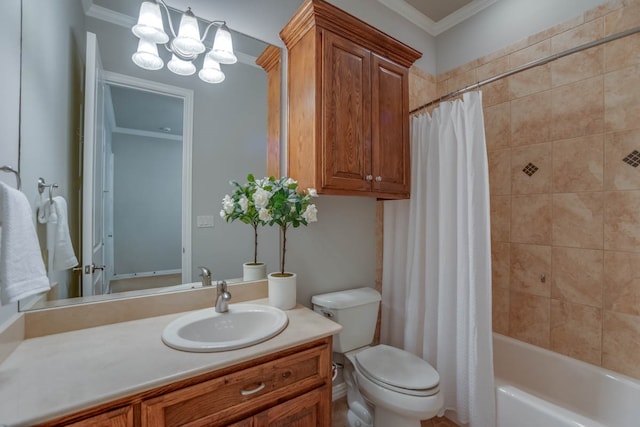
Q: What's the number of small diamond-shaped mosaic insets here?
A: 2